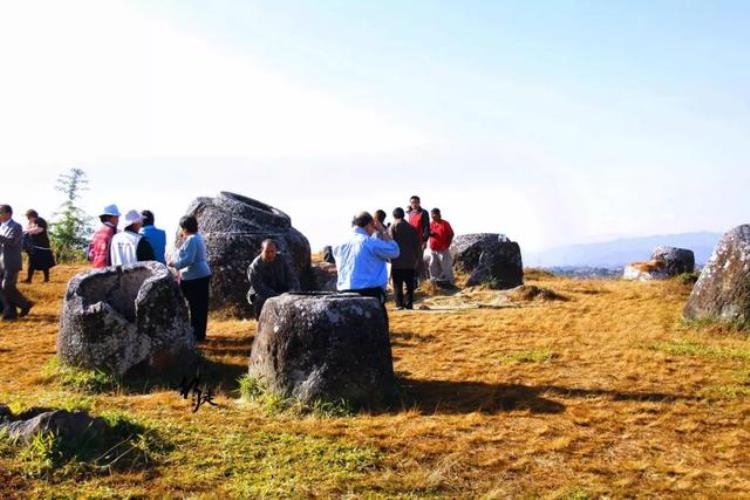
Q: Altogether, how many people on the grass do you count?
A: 12